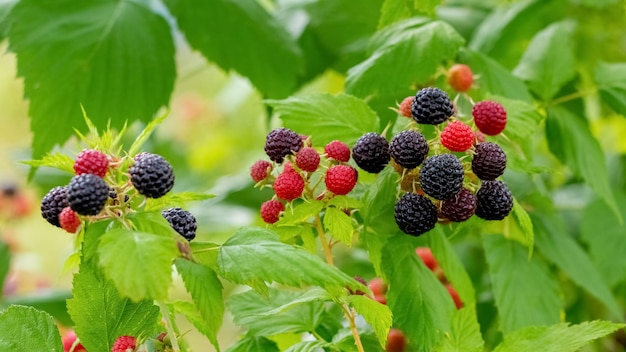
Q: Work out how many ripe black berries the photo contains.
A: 13